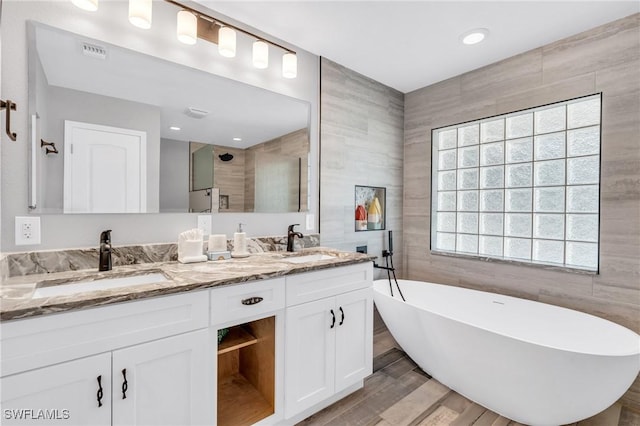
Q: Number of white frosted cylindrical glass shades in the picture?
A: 6